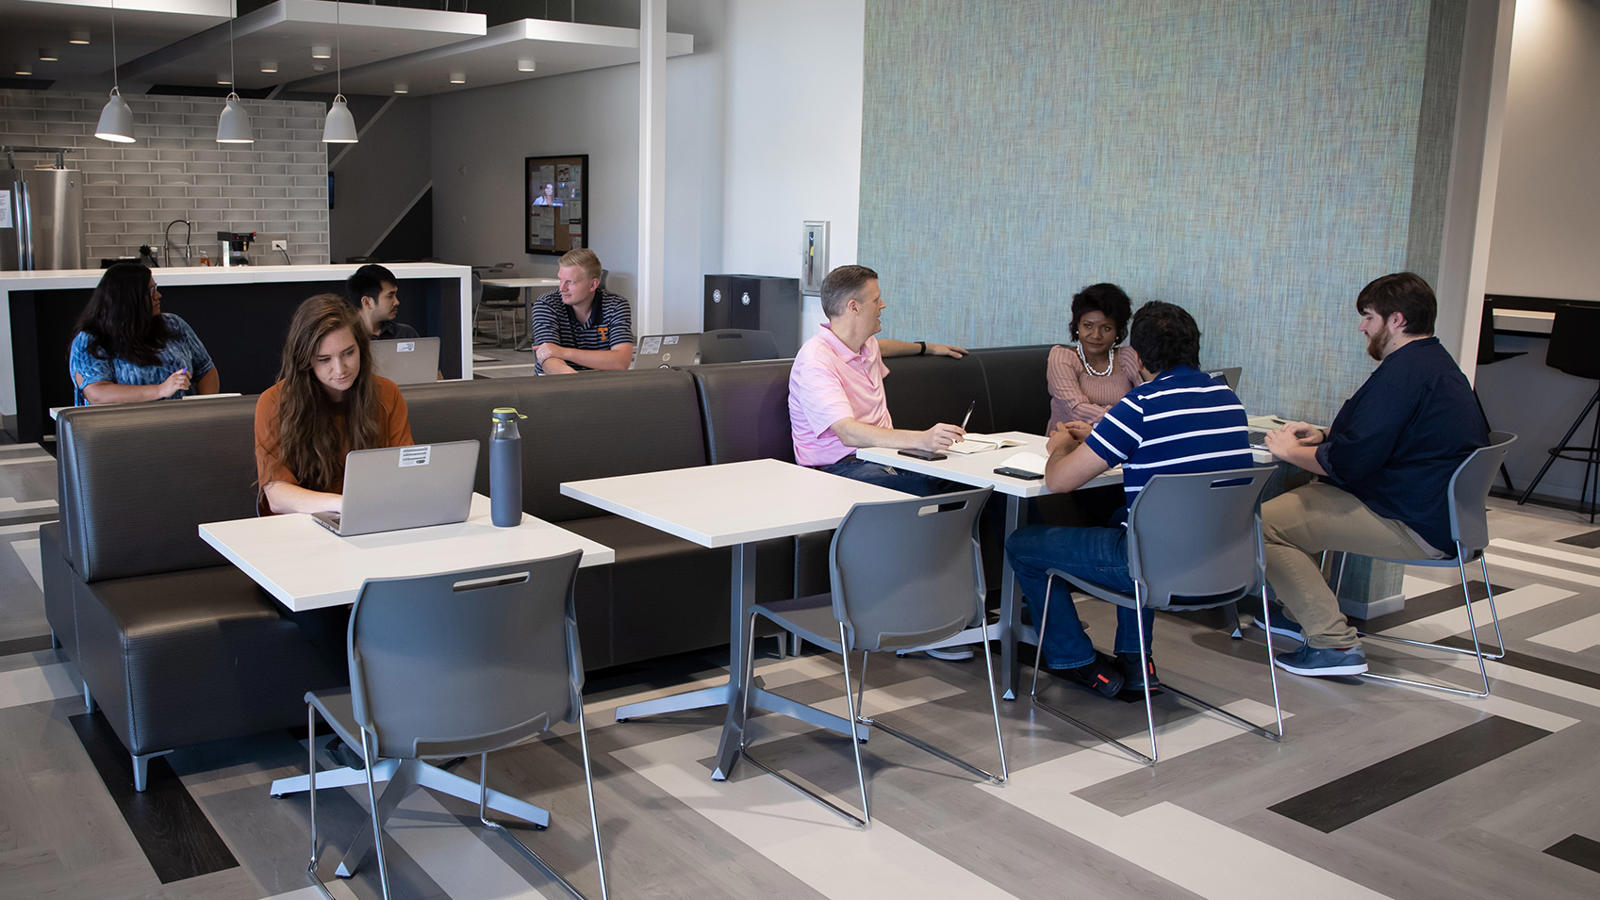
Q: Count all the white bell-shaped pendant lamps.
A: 3